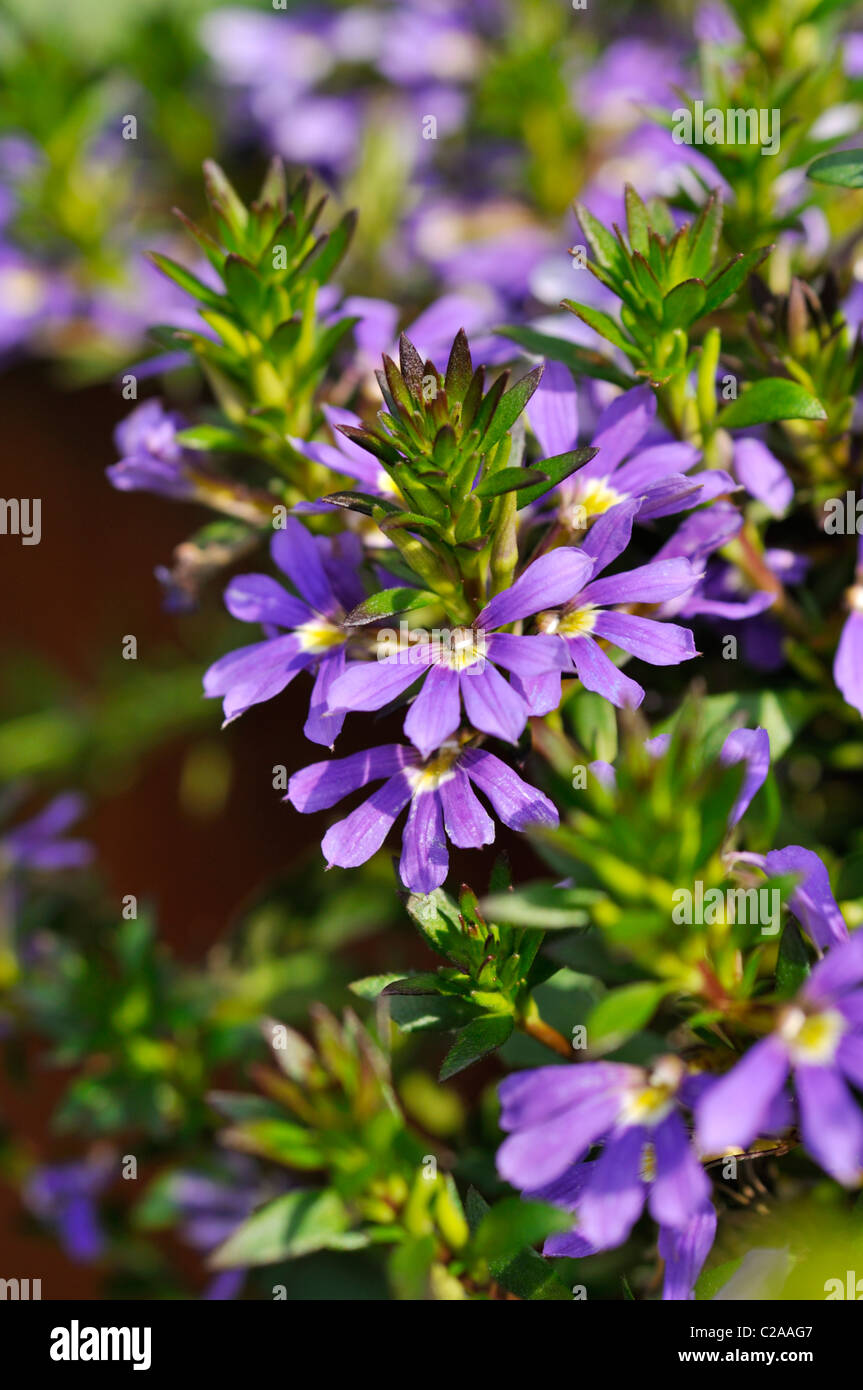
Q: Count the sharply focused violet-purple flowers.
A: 4